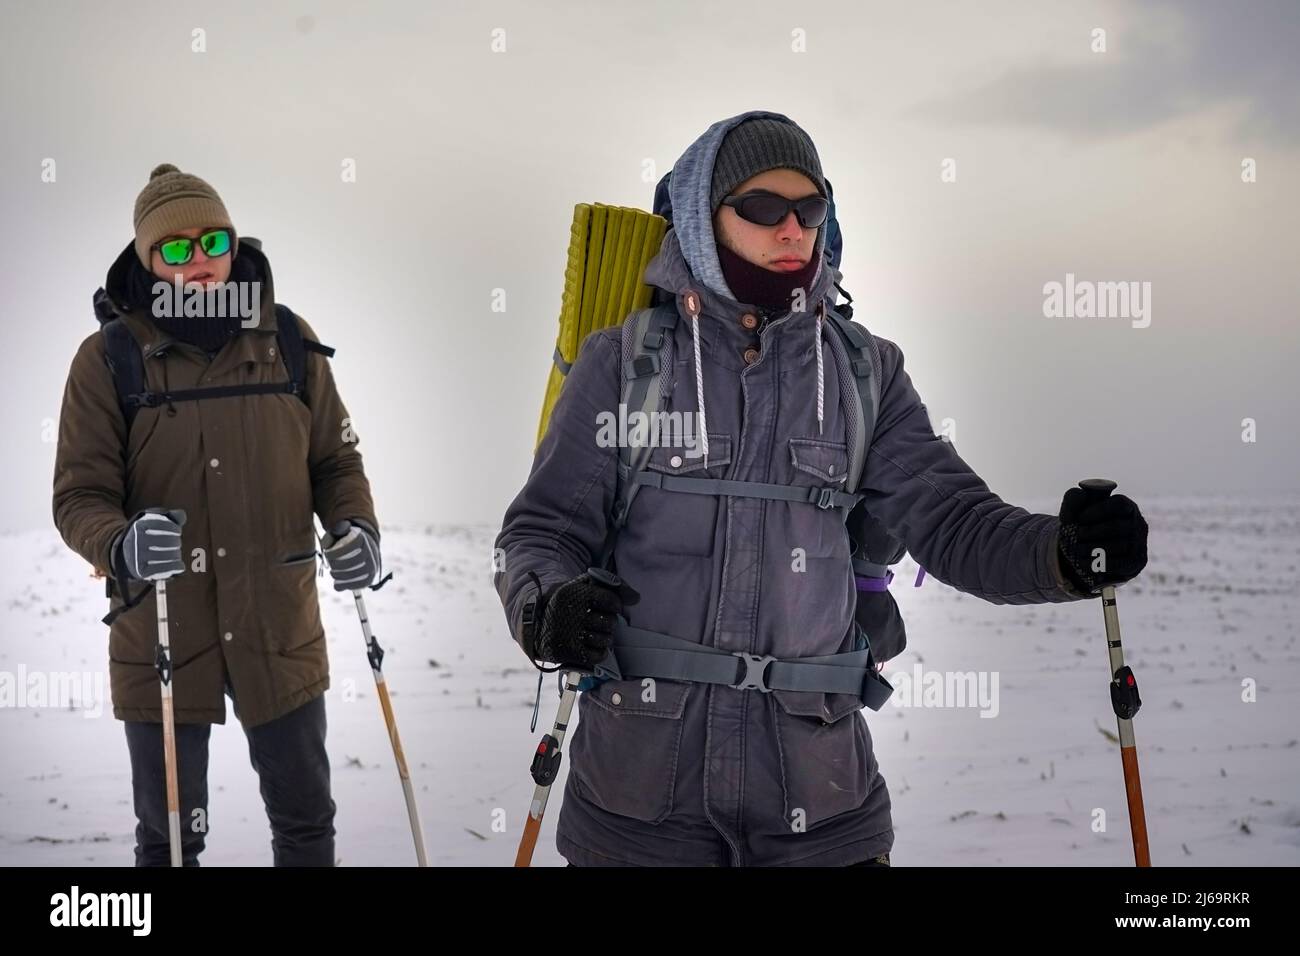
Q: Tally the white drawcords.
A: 2